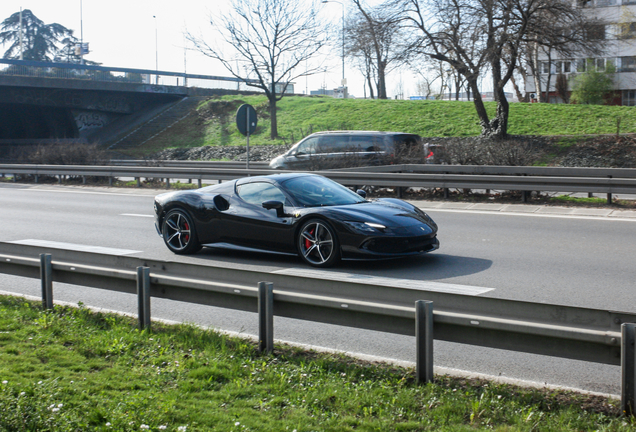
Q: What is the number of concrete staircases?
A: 1